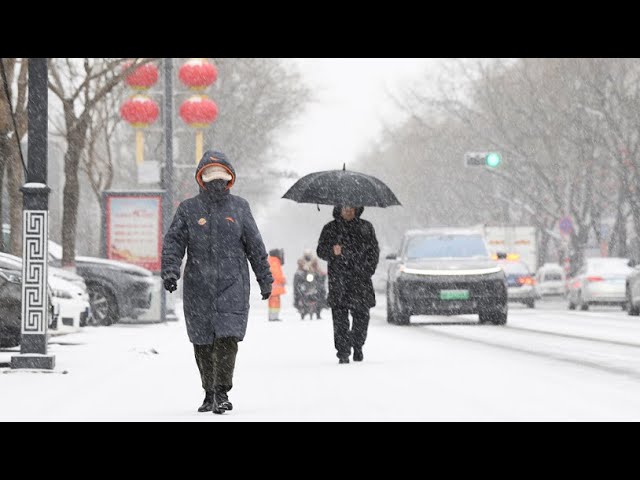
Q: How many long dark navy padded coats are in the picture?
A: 1